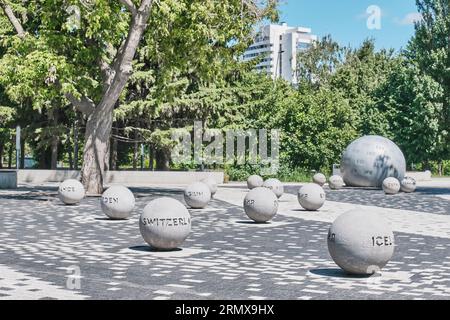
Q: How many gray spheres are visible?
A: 15